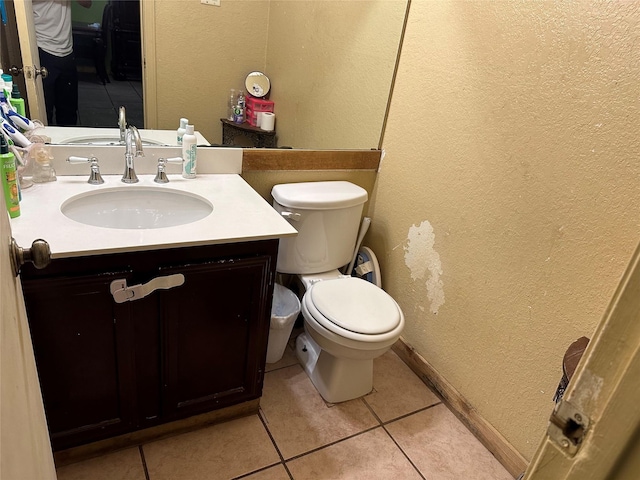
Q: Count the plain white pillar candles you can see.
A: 0